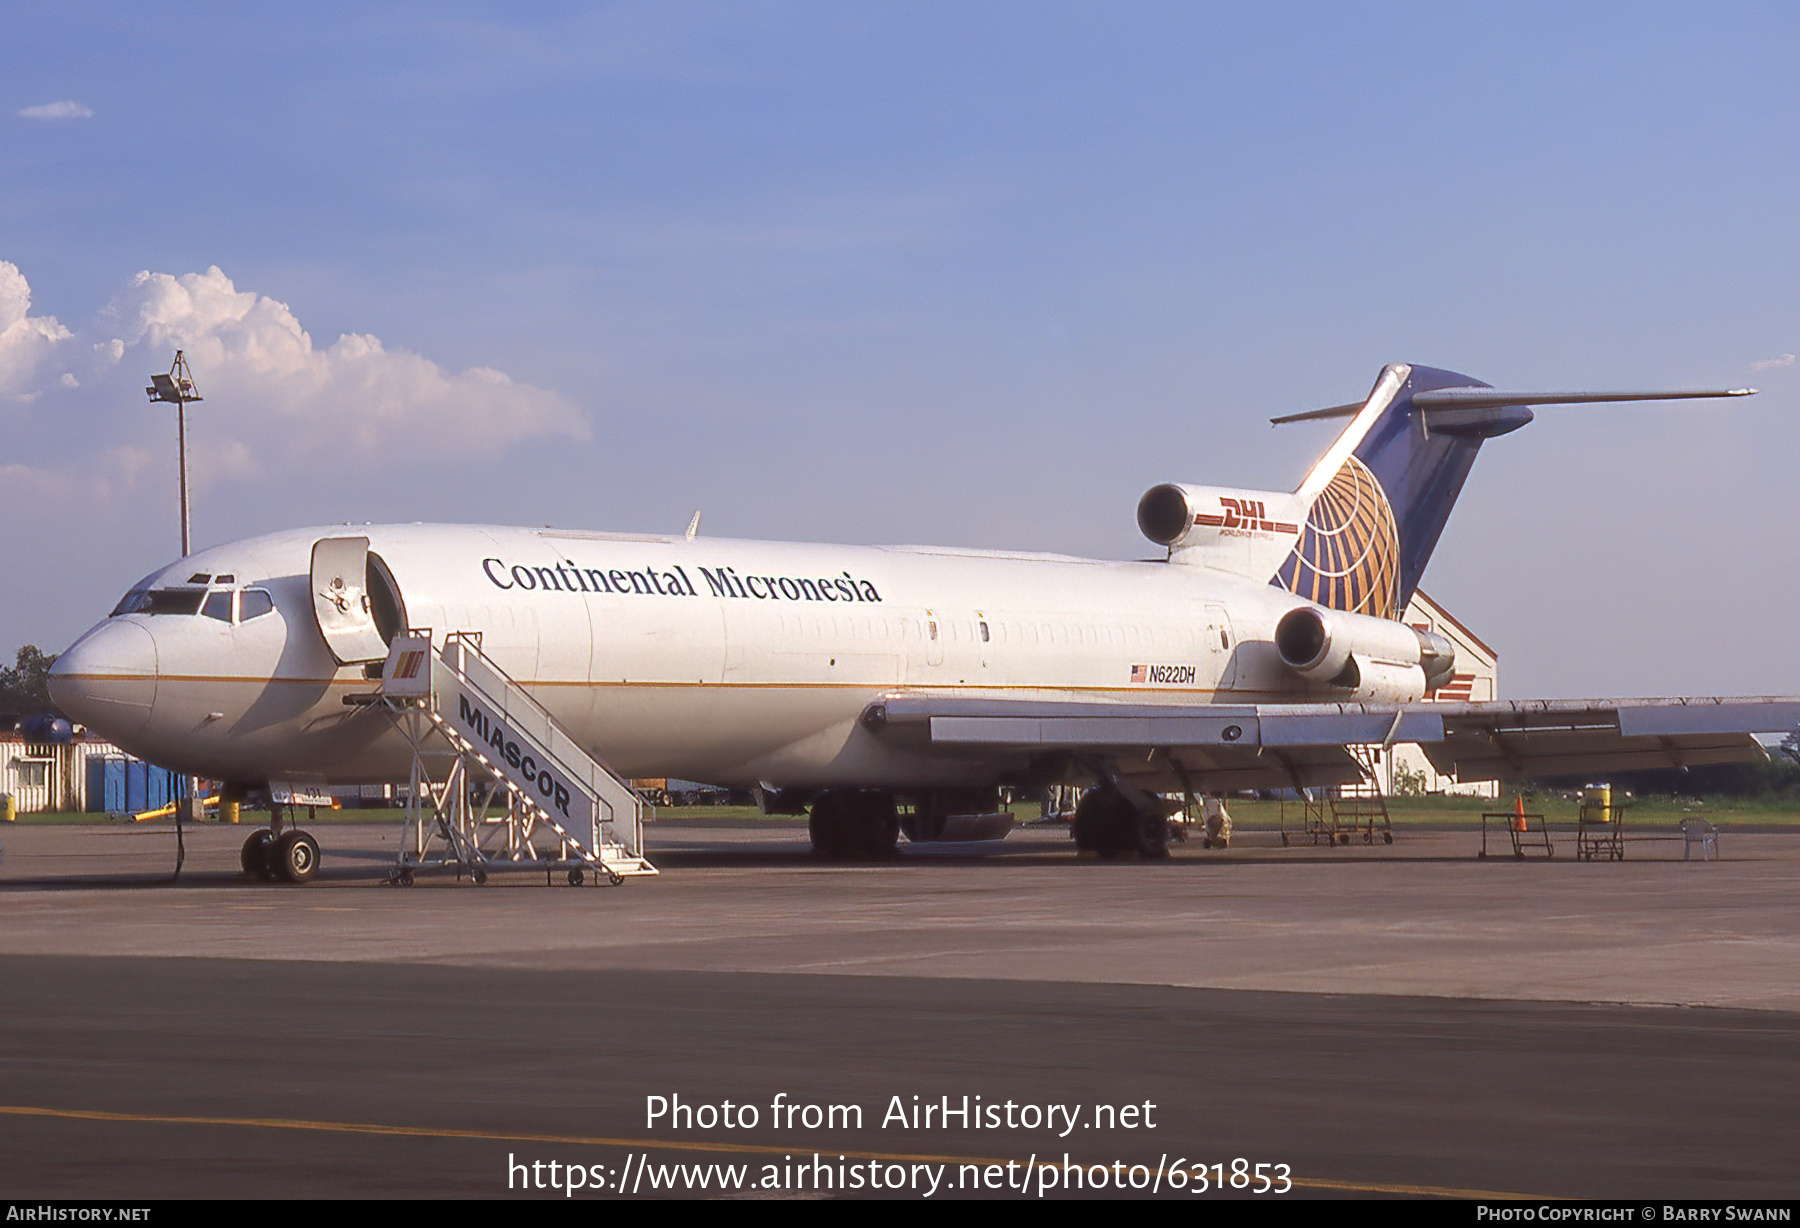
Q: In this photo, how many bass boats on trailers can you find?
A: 0